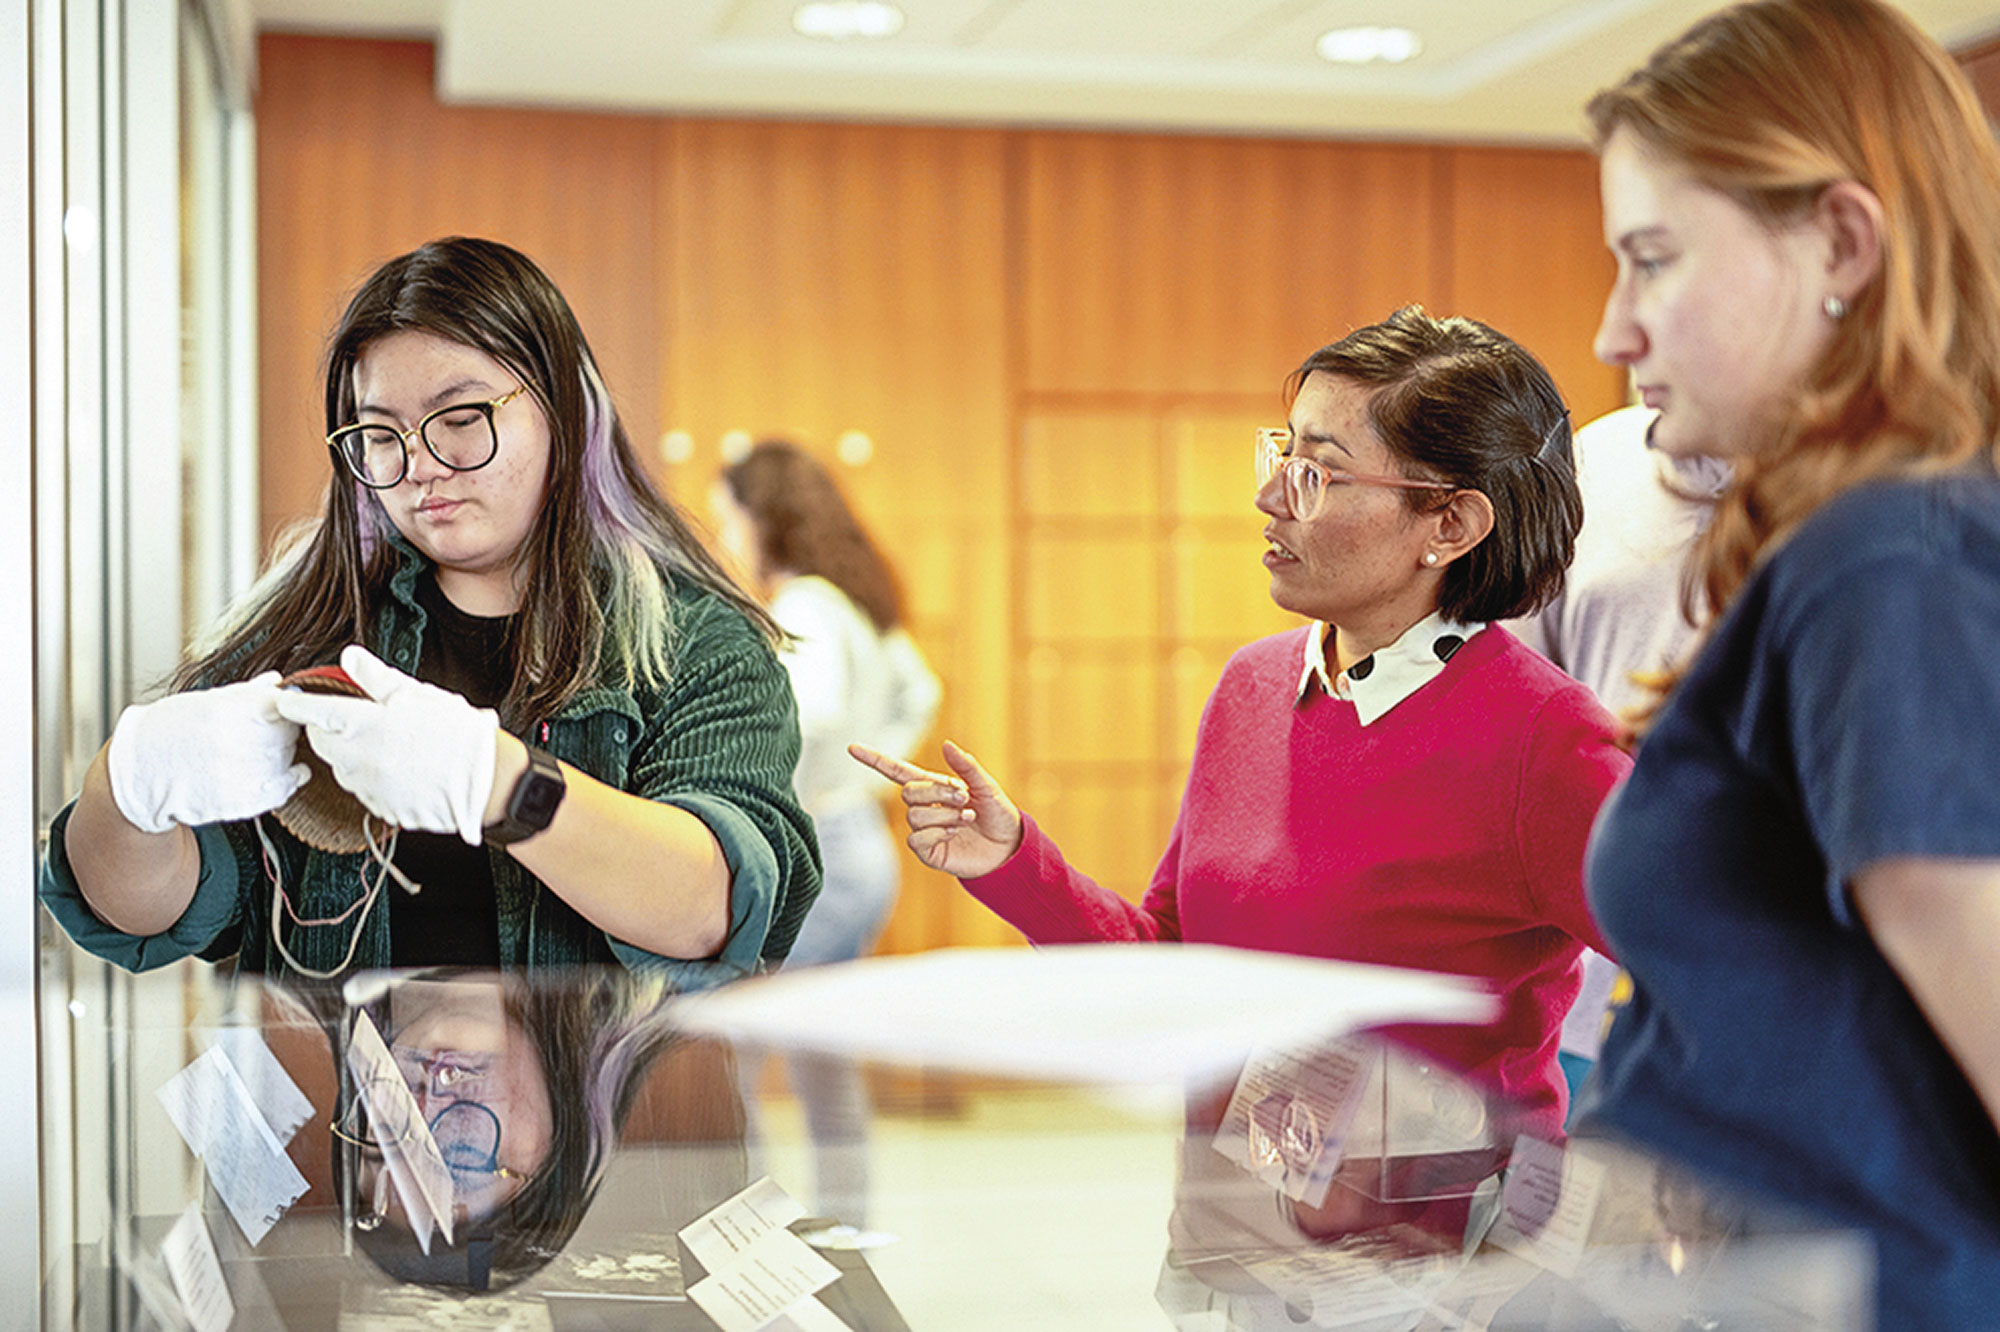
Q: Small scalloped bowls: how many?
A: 0